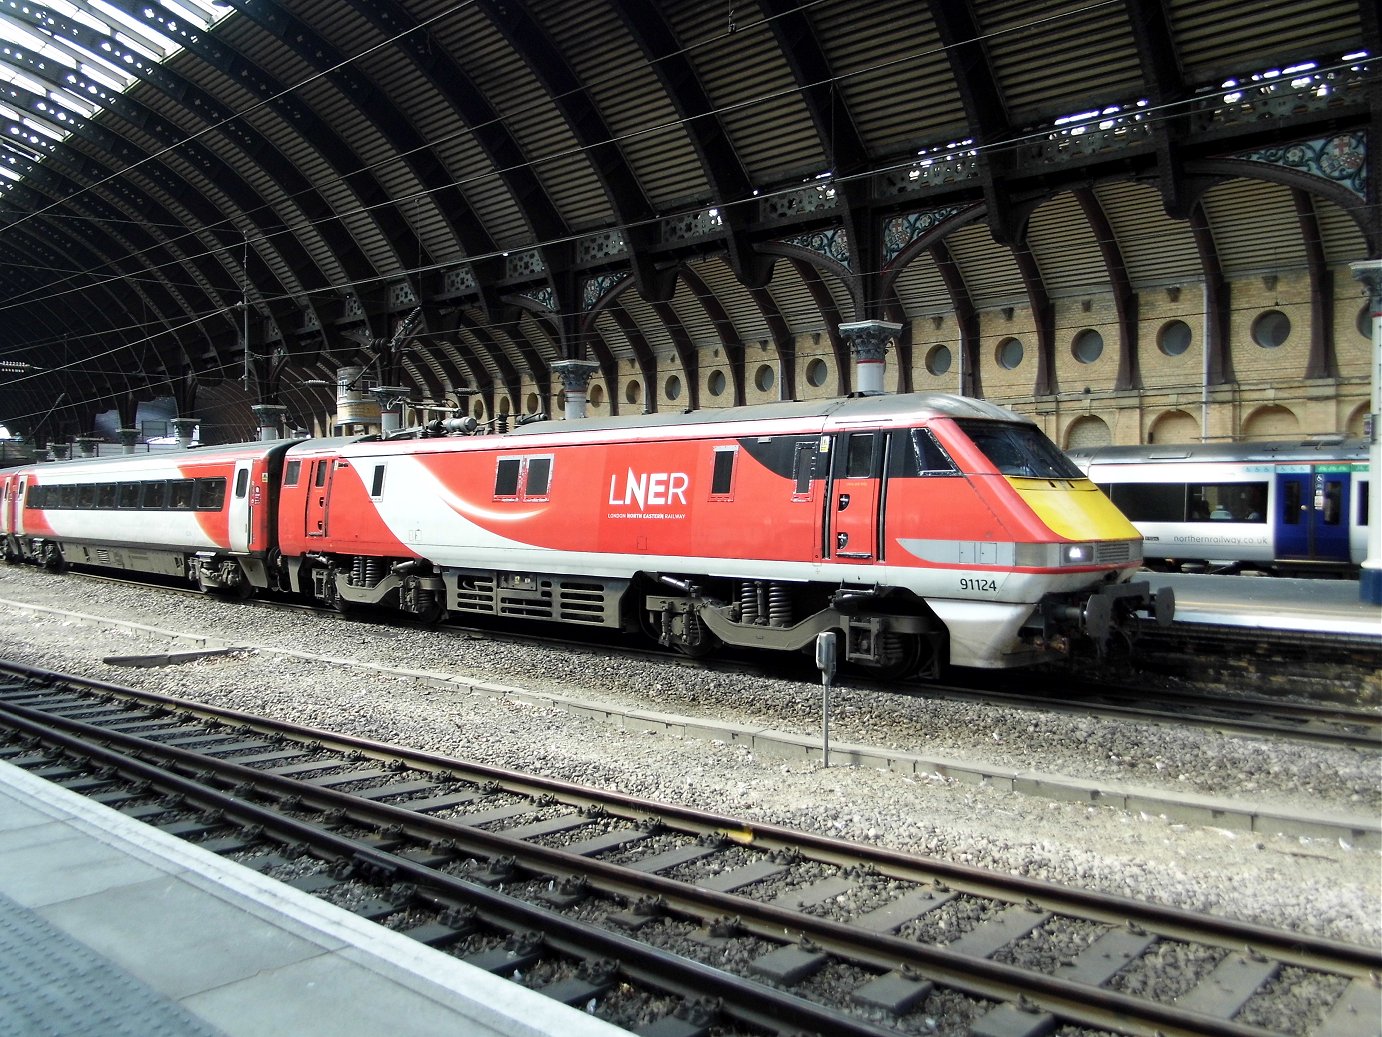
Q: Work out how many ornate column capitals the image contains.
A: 10